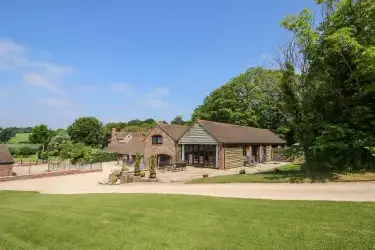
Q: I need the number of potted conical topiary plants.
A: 2